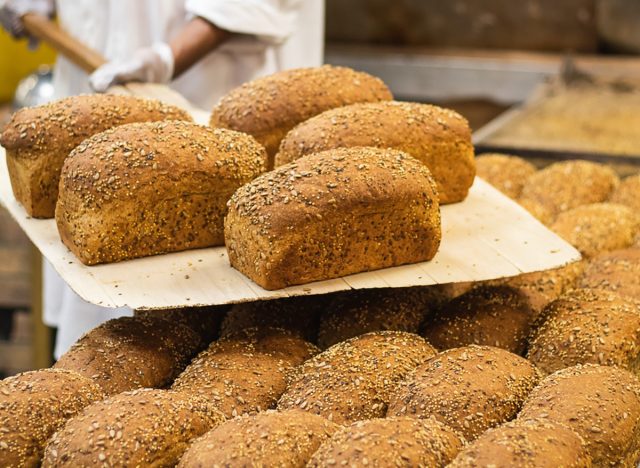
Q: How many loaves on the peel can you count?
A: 5